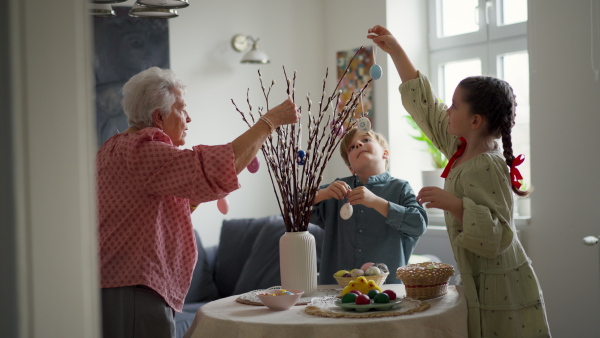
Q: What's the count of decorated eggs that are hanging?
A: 7